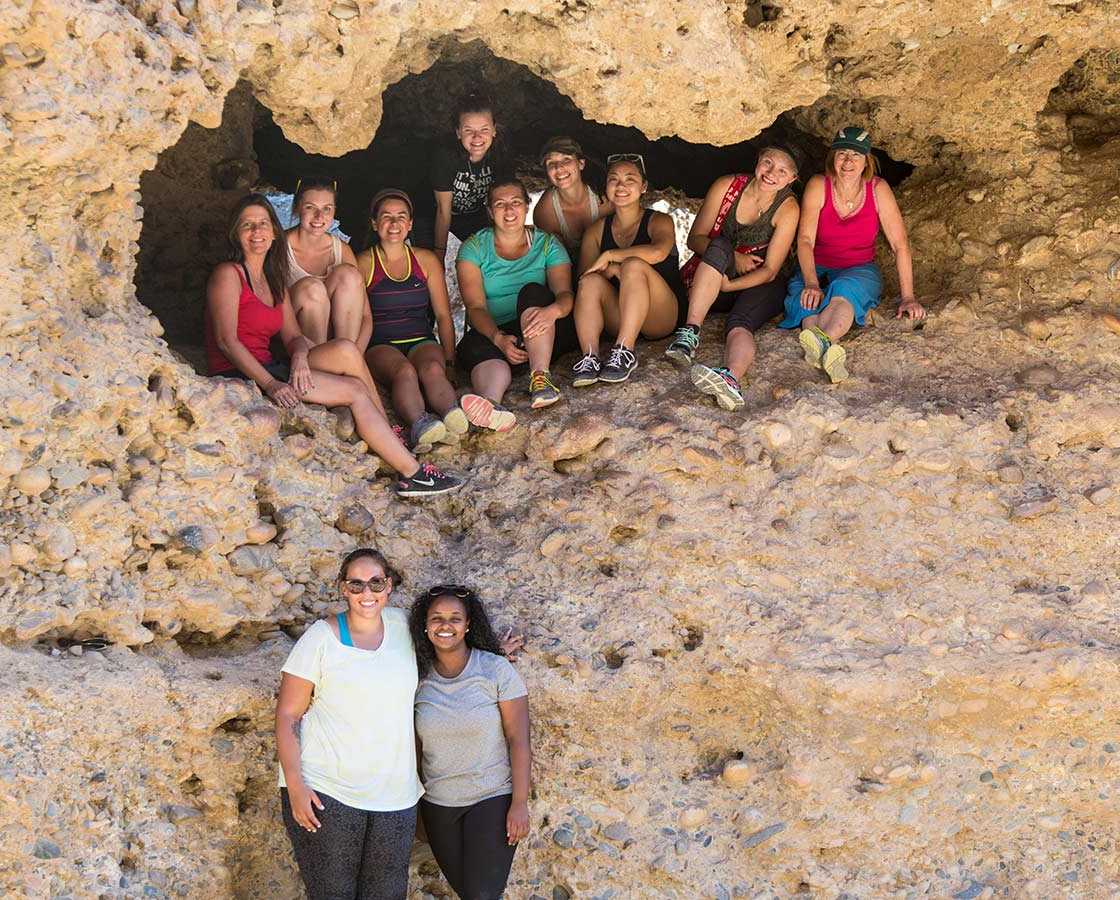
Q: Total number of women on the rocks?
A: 9